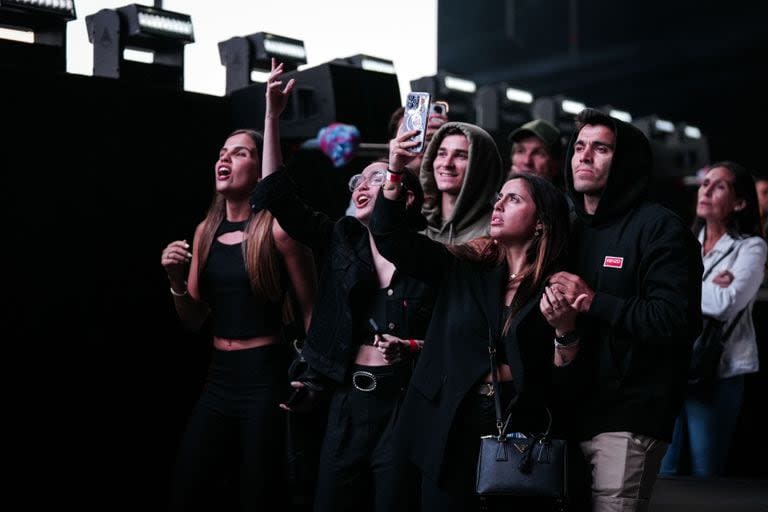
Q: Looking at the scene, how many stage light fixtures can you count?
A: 10